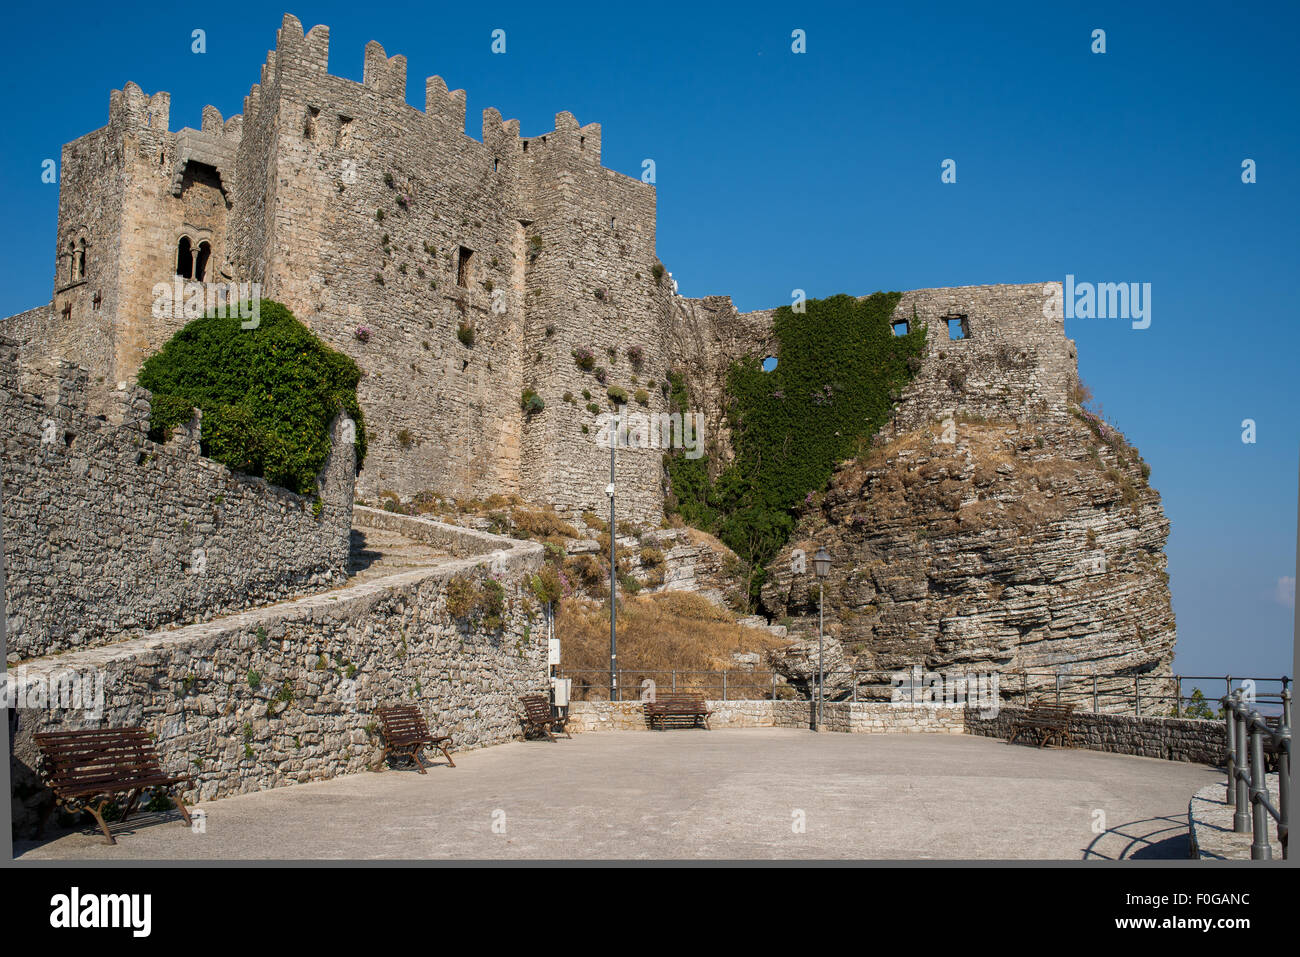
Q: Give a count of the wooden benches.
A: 5